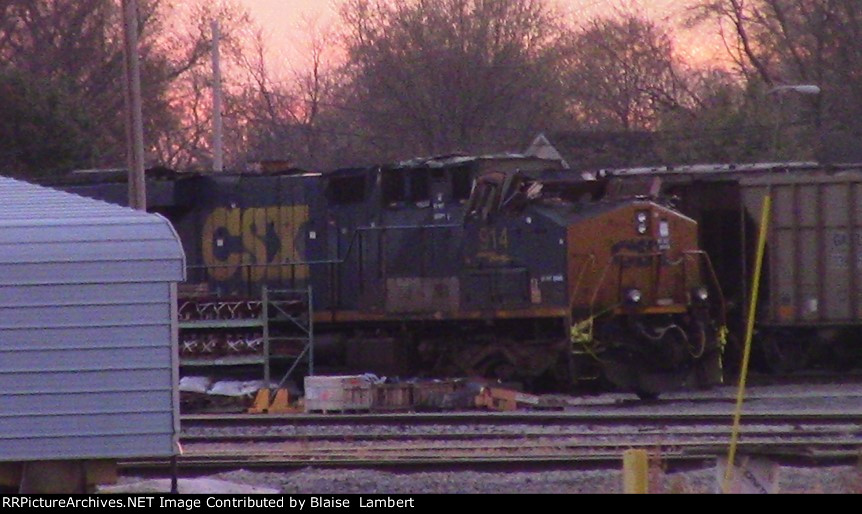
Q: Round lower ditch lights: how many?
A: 2